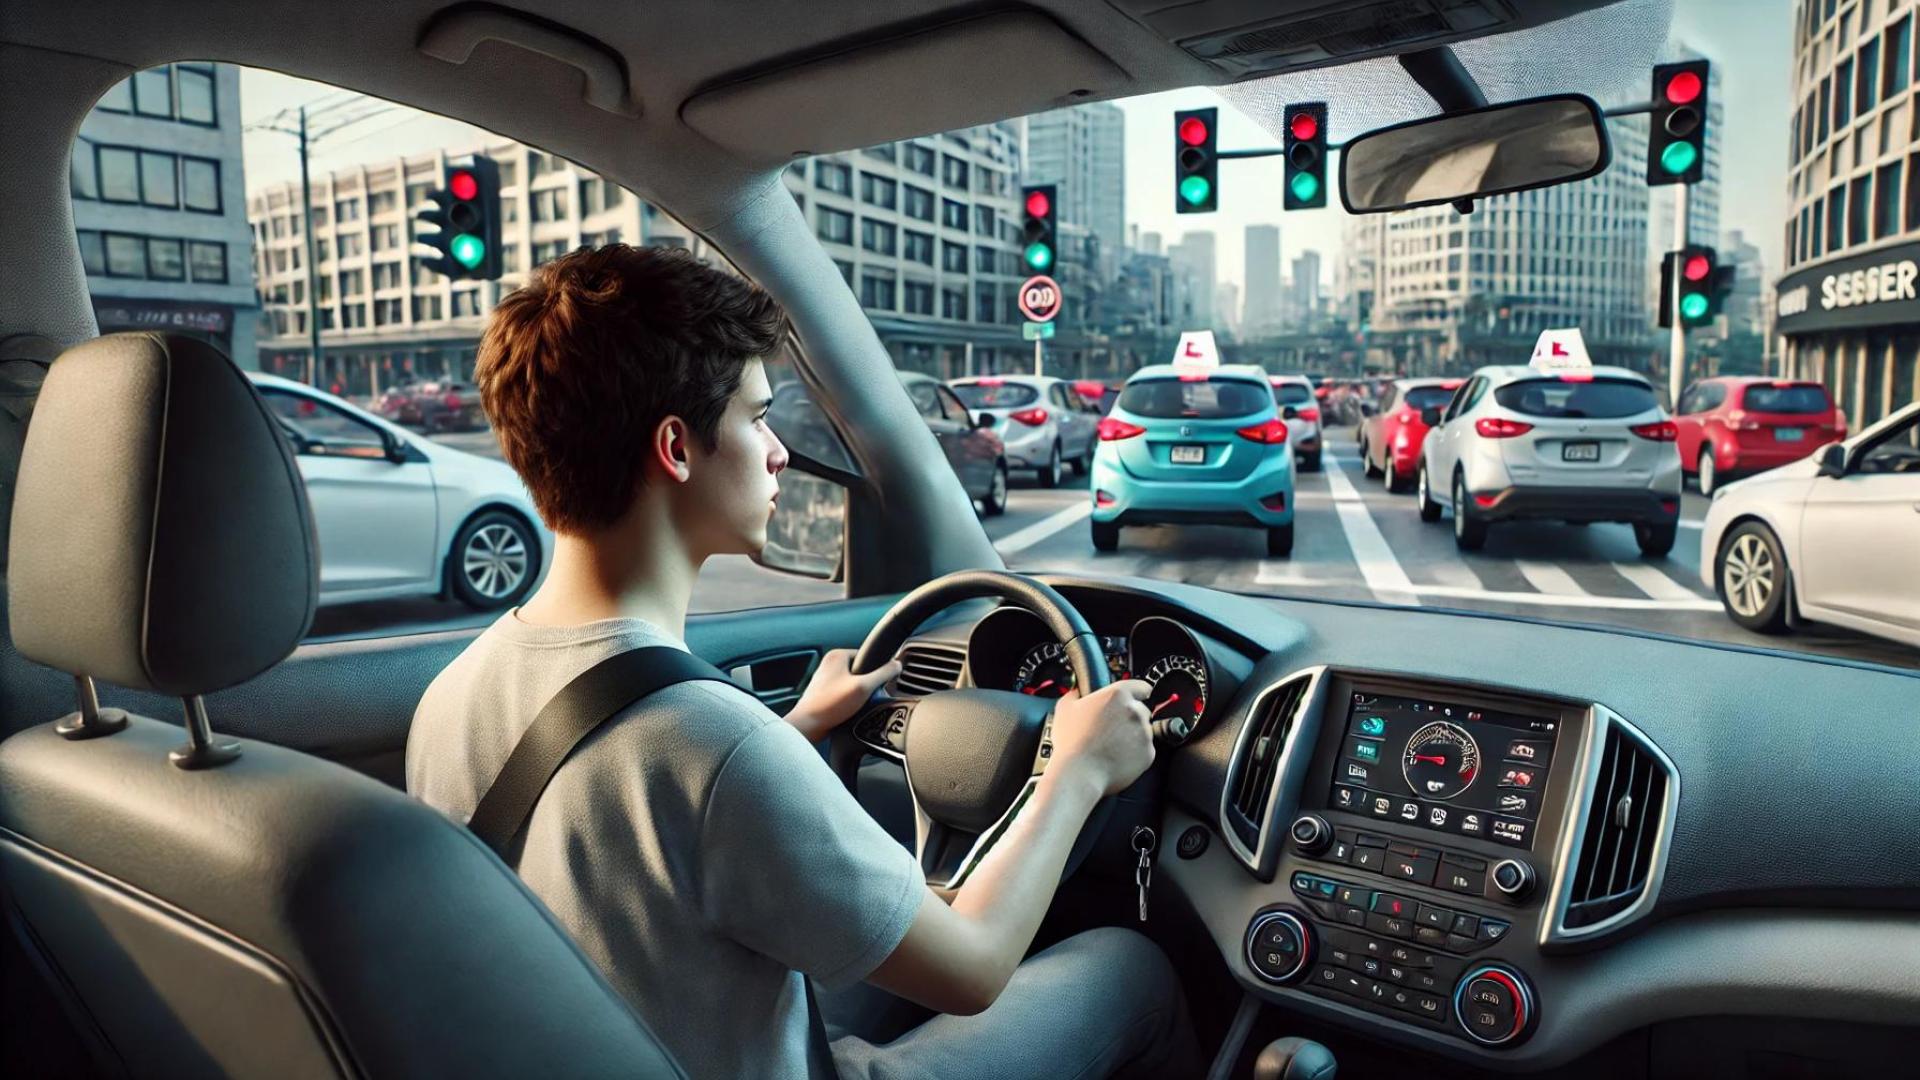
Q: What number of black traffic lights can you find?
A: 6